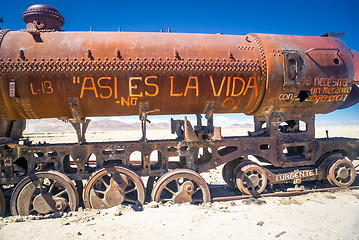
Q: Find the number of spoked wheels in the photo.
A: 5